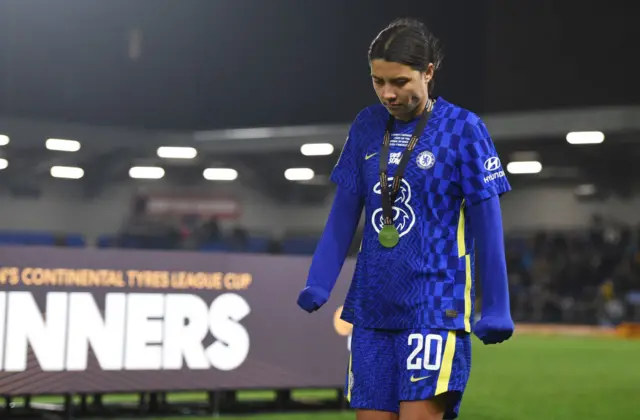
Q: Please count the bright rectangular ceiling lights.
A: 11